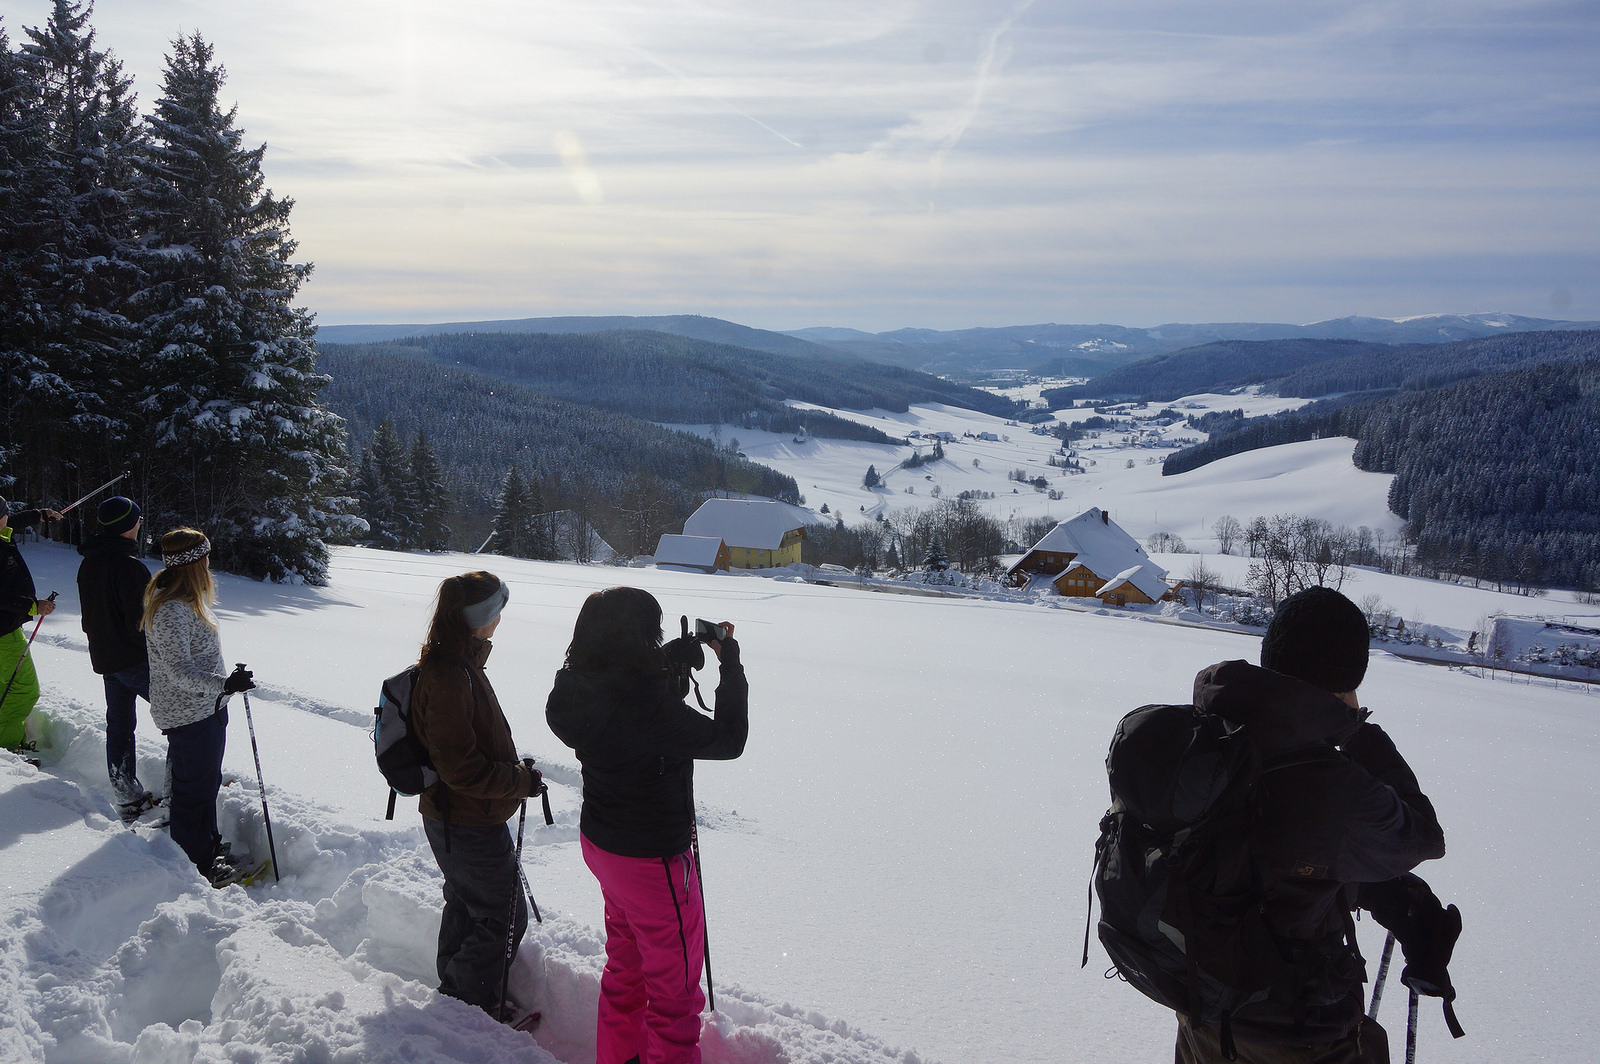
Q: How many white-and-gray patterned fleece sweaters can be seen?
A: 1